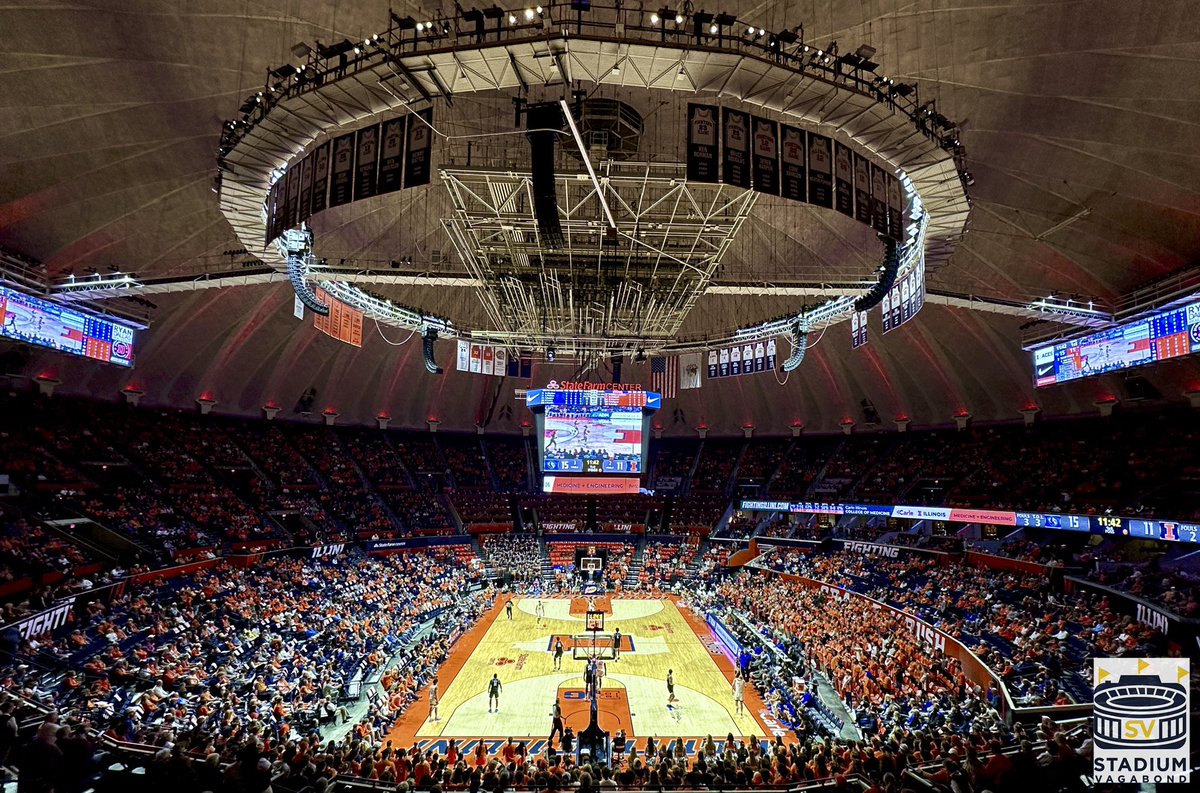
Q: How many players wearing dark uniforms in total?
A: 5